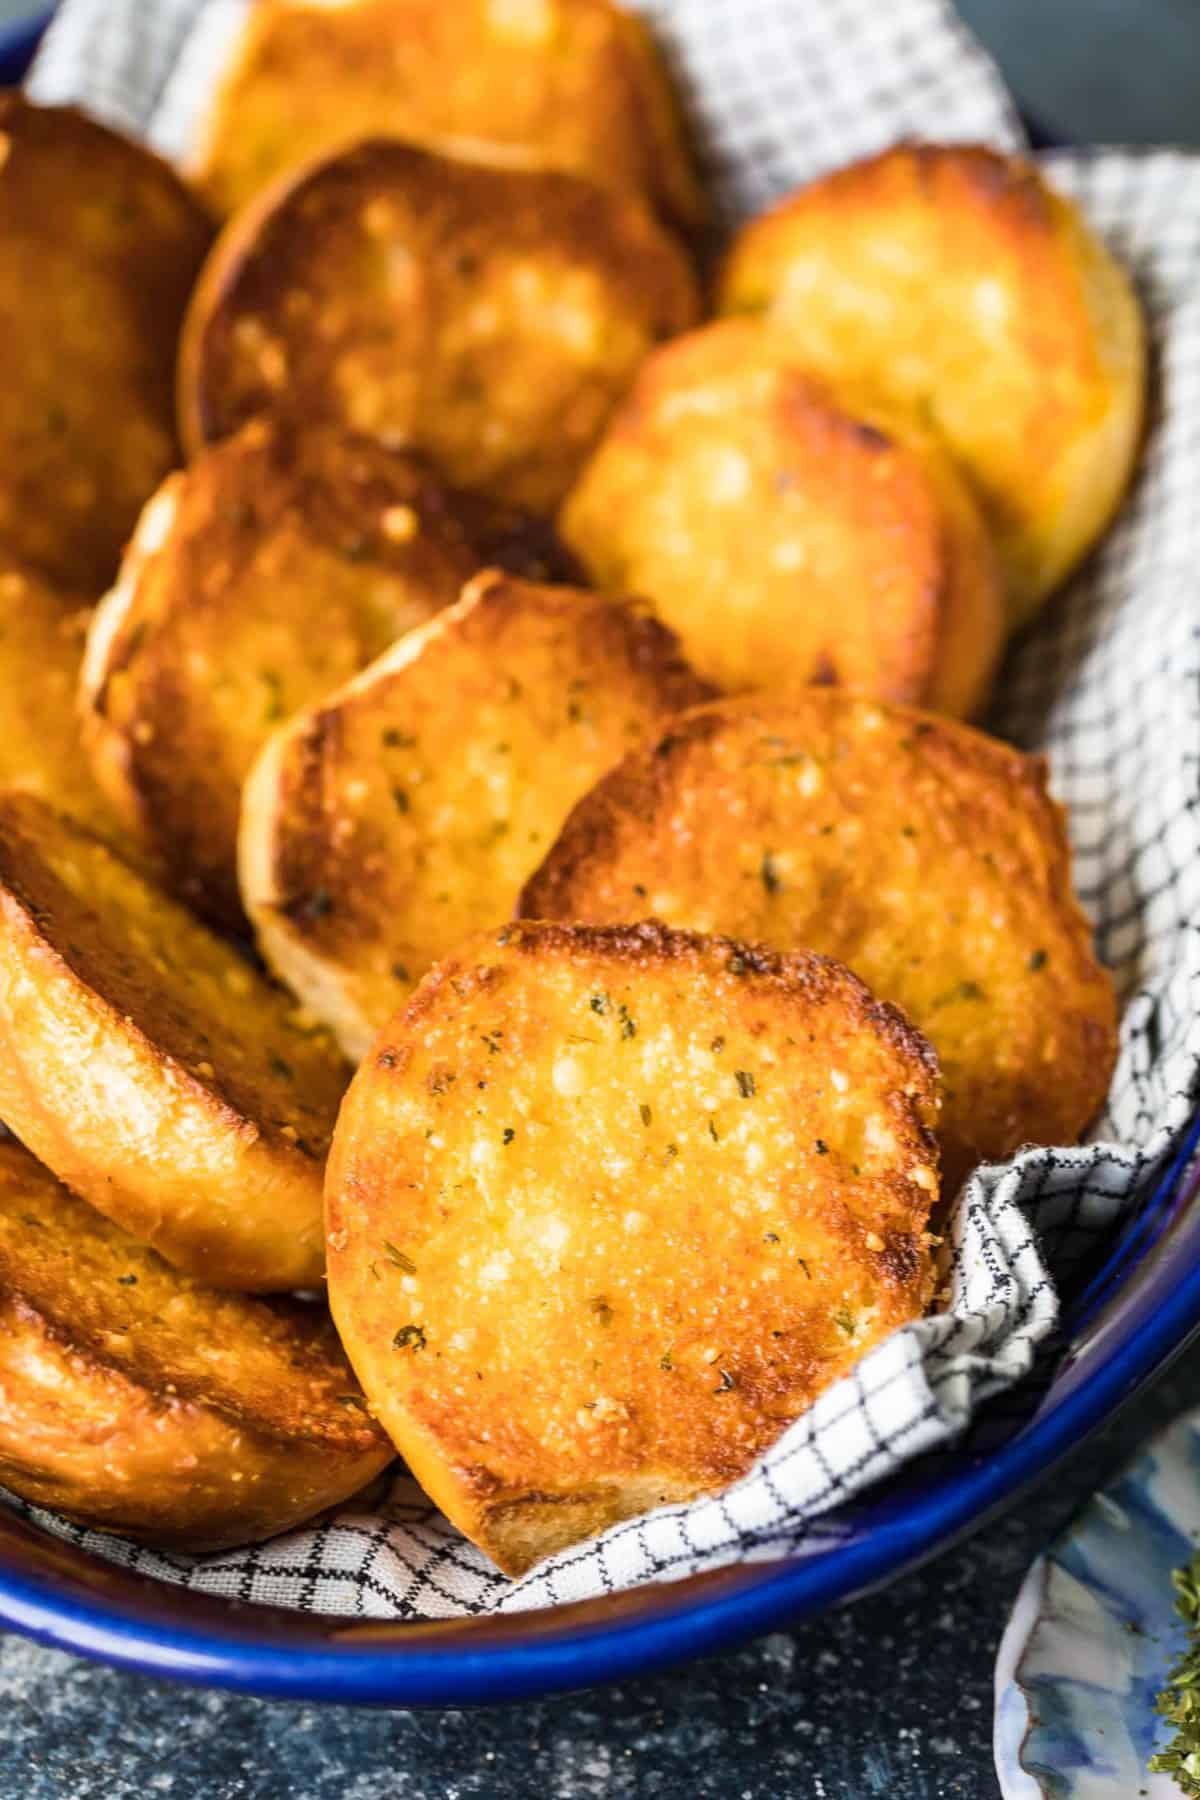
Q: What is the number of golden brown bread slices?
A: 12